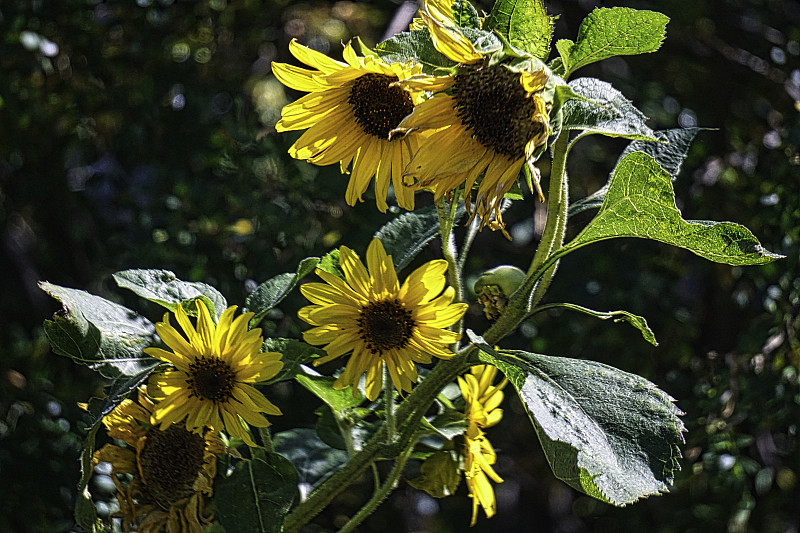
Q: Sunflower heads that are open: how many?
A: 6